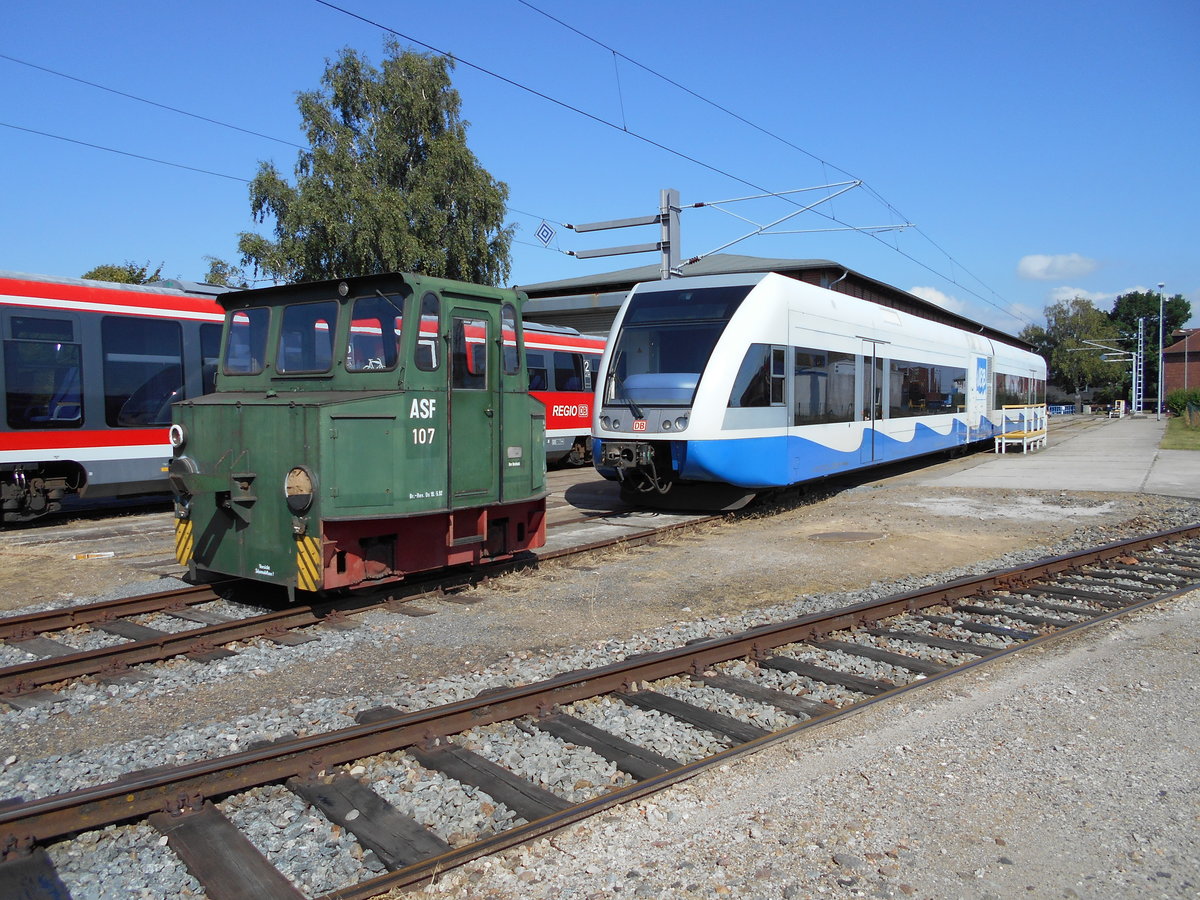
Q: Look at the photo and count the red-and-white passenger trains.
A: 1